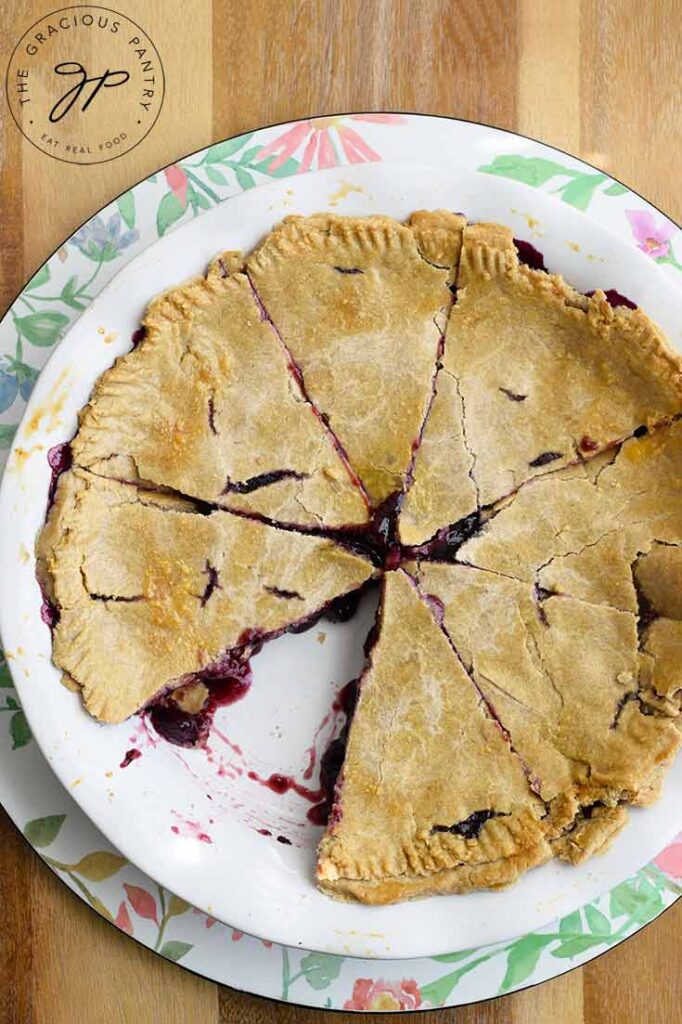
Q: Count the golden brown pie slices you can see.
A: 7